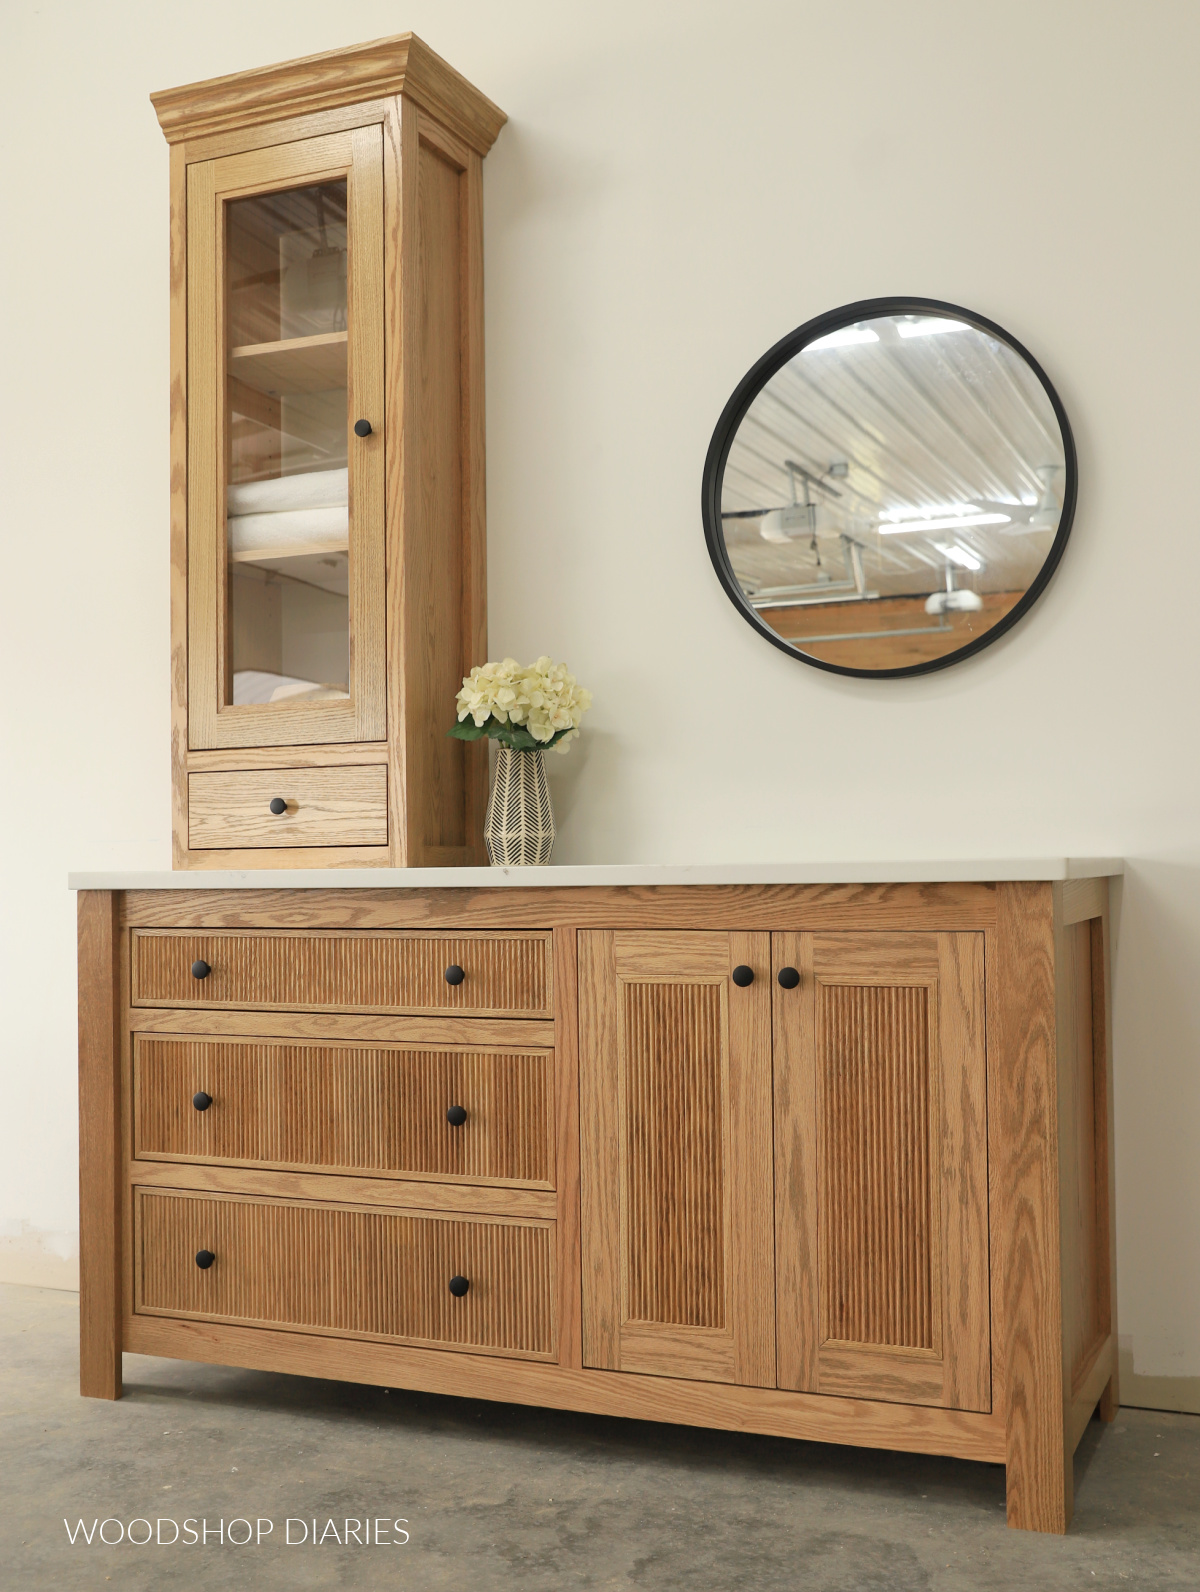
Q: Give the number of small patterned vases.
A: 1